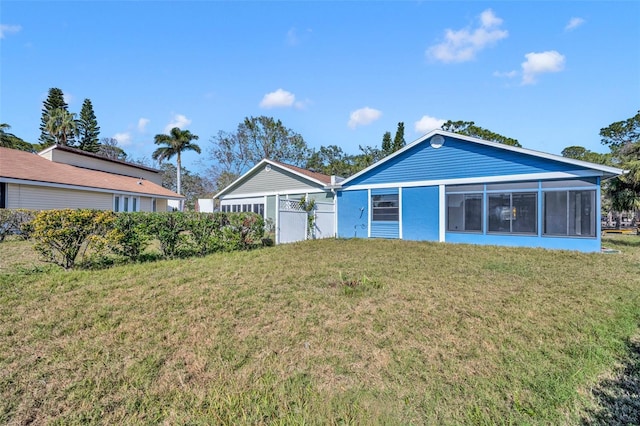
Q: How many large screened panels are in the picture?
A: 3